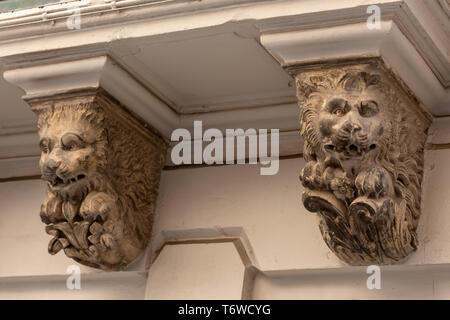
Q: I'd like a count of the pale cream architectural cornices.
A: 2